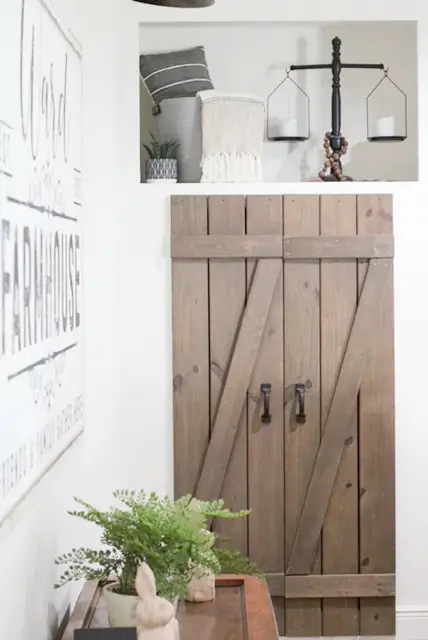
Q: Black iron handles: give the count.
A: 2